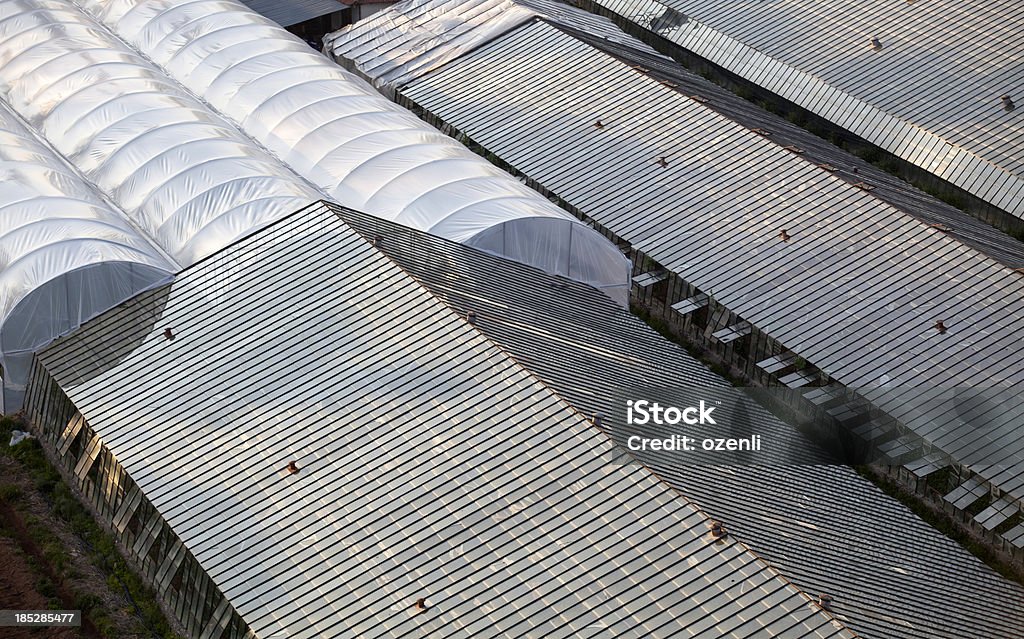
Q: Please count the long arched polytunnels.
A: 3